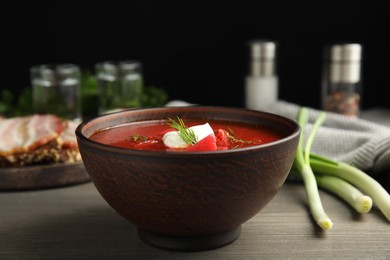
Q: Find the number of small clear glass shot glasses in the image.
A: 2